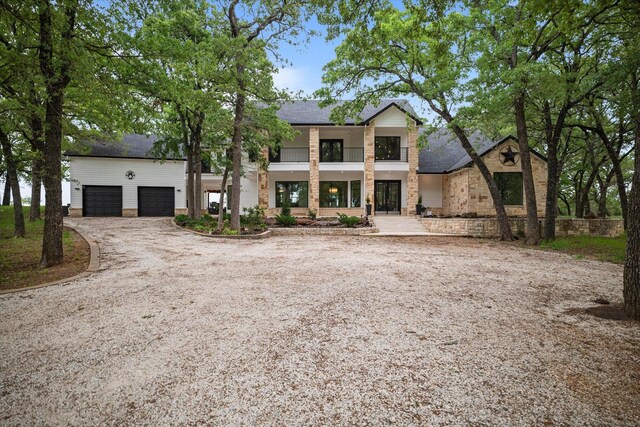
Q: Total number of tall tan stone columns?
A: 4